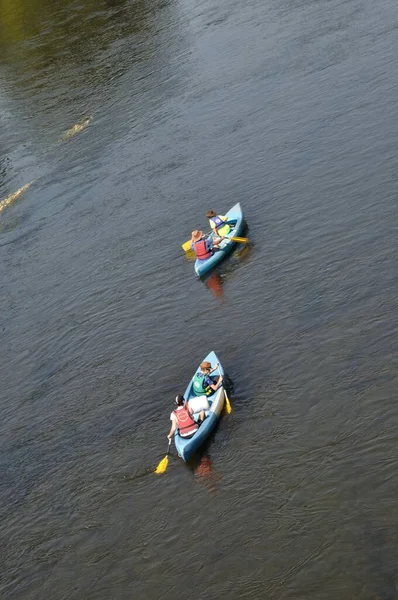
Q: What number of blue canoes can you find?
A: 2